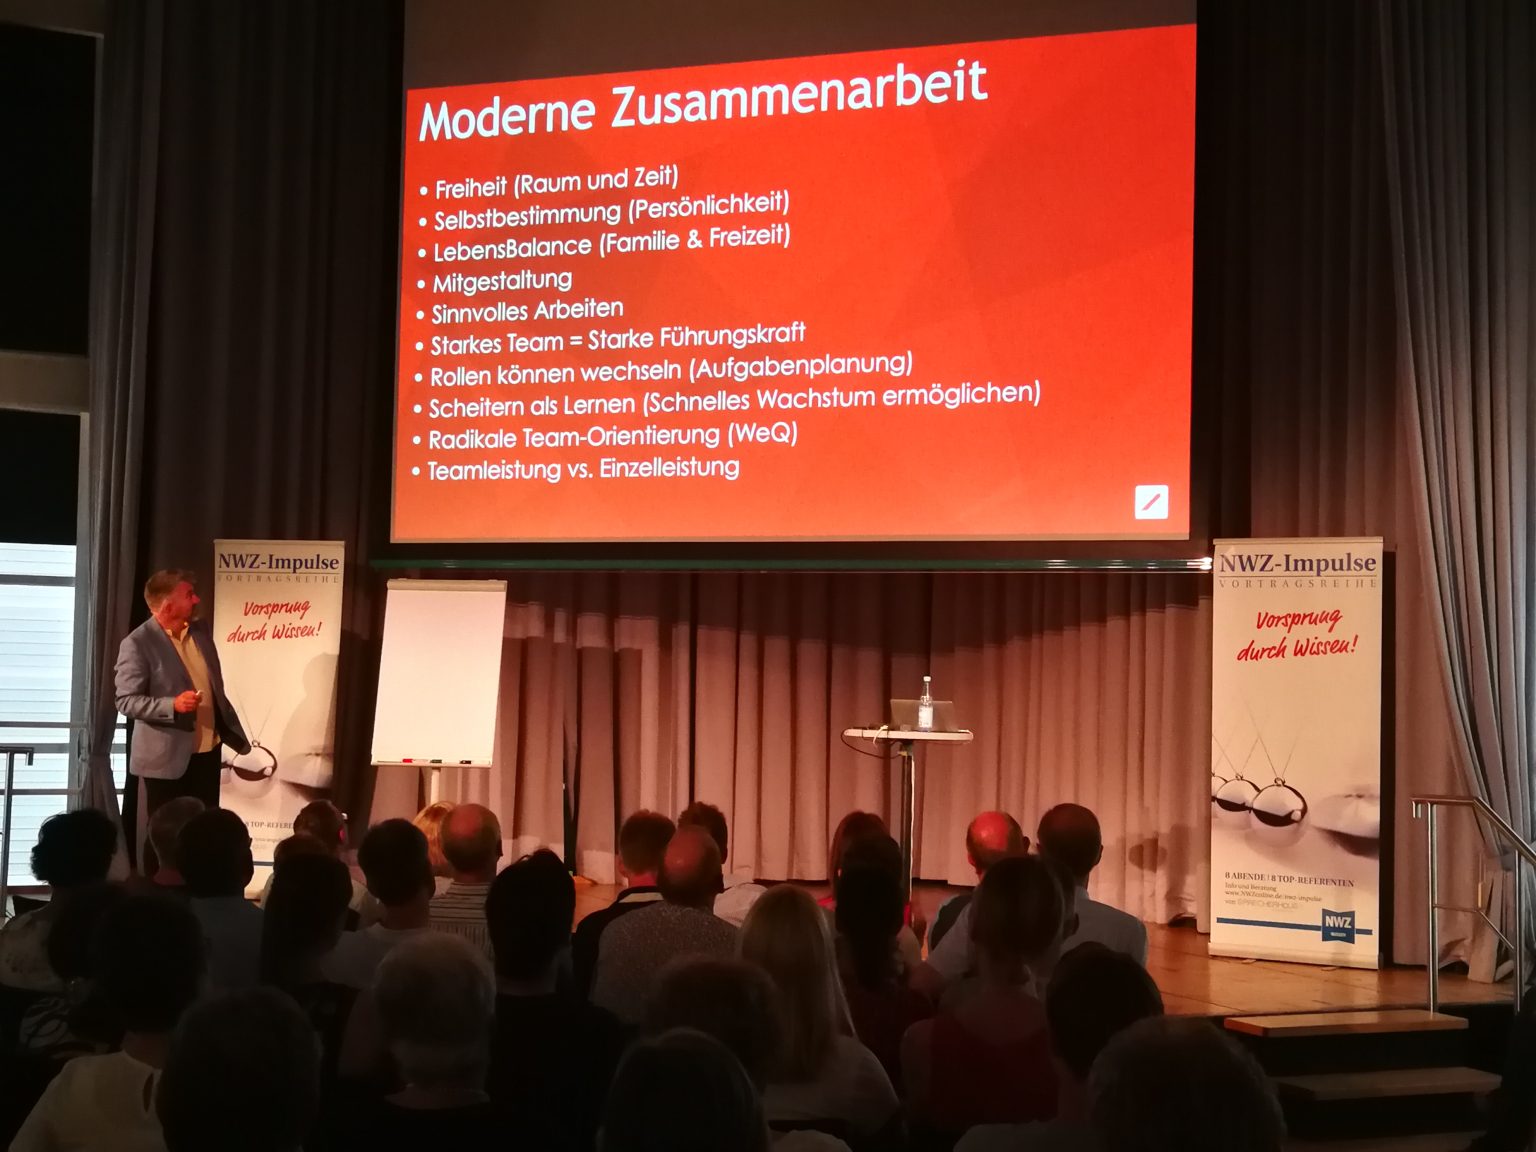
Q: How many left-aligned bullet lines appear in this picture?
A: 10